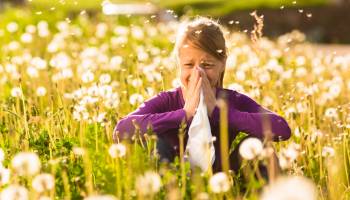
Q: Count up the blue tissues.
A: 0